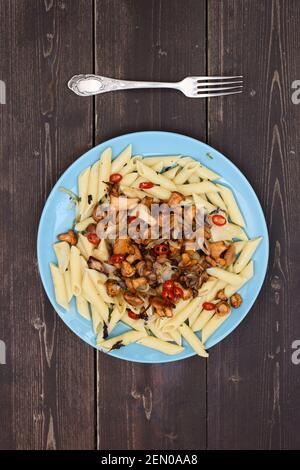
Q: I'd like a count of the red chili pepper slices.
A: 12